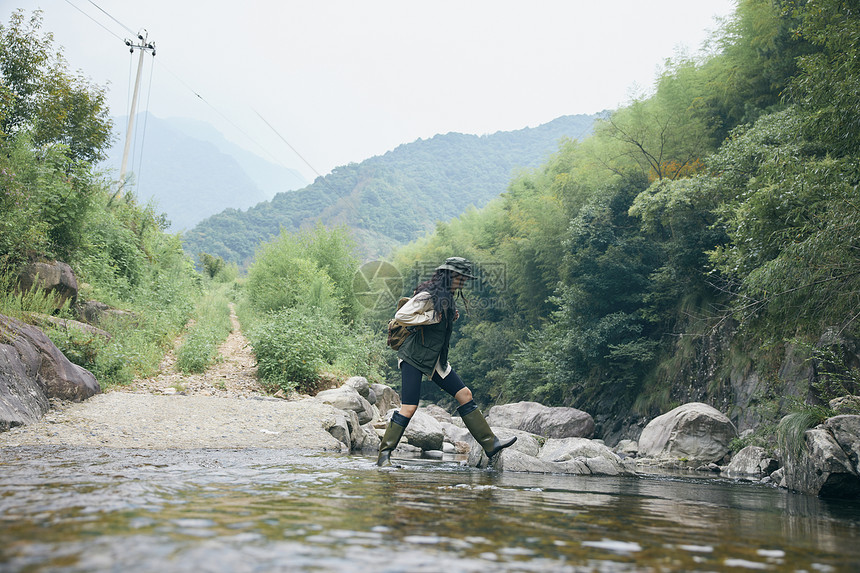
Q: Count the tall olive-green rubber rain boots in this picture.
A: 2